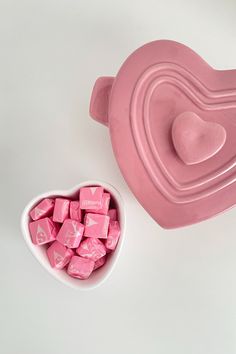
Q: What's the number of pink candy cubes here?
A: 14